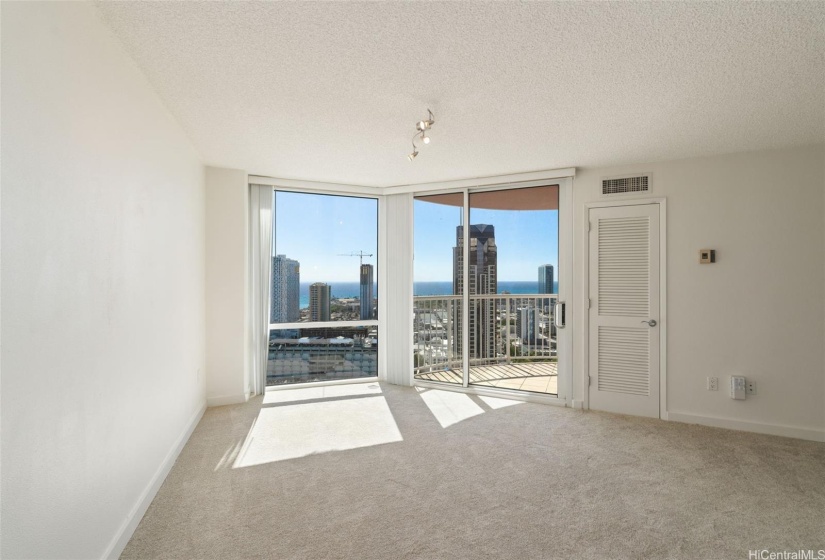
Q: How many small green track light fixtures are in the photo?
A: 0